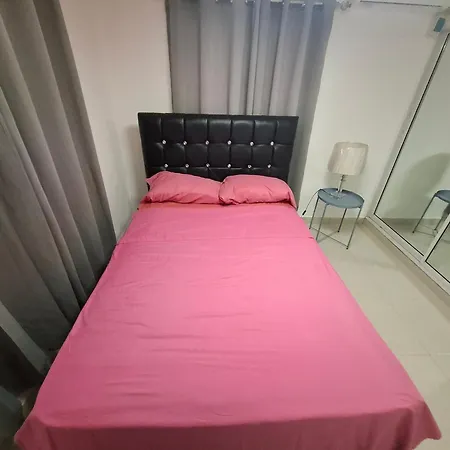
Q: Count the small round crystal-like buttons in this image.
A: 12